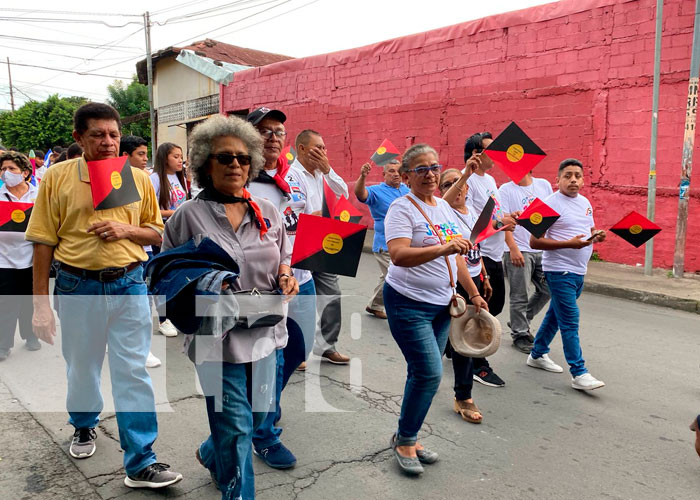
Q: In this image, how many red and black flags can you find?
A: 11